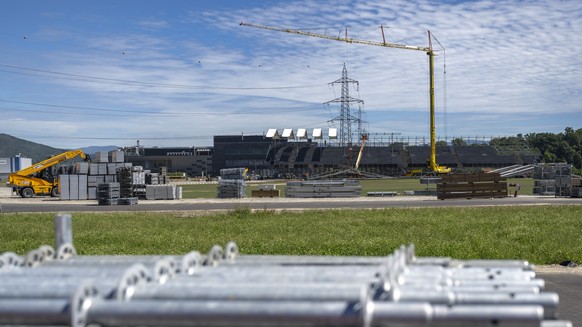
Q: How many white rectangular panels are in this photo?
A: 5